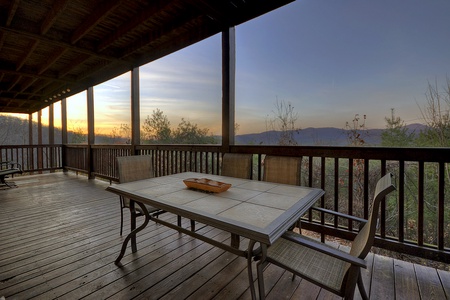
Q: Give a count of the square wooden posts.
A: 7